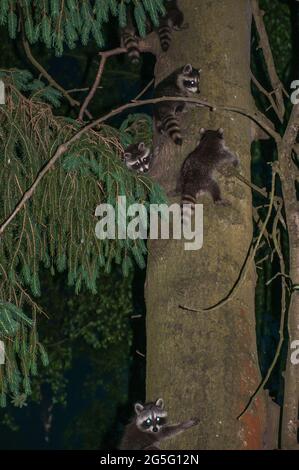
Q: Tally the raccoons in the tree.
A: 6